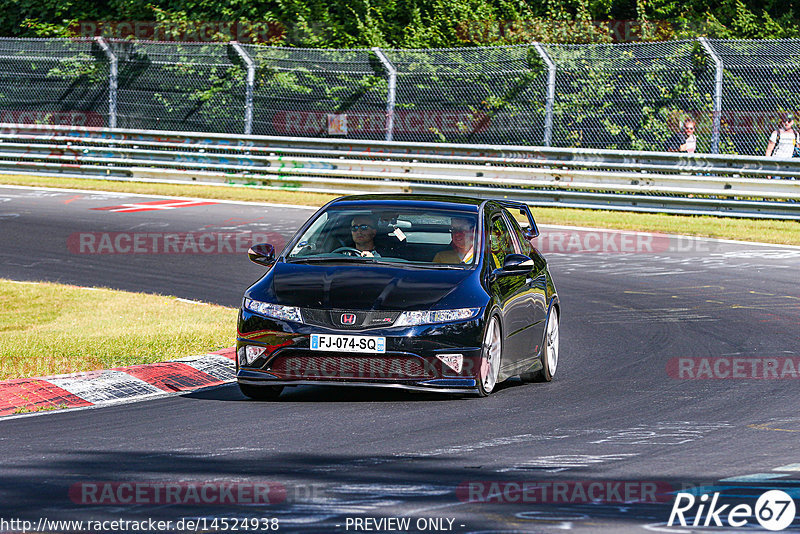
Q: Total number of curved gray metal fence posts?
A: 5